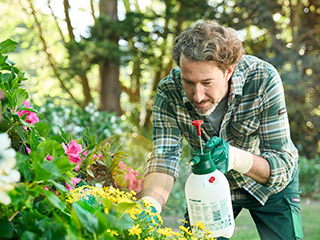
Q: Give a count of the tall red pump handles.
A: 1